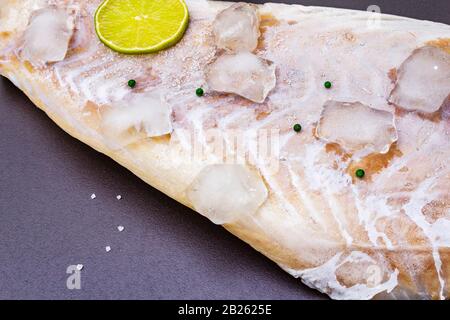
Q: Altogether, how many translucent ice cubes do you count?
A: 7